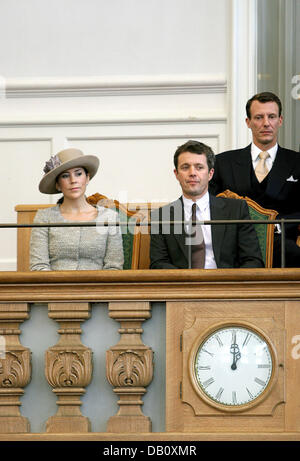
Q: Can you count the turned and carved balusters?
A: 3